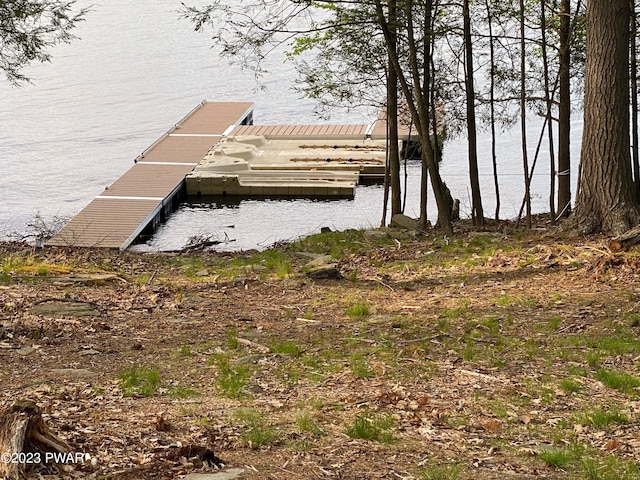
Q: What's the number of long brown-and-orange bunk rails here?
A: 2